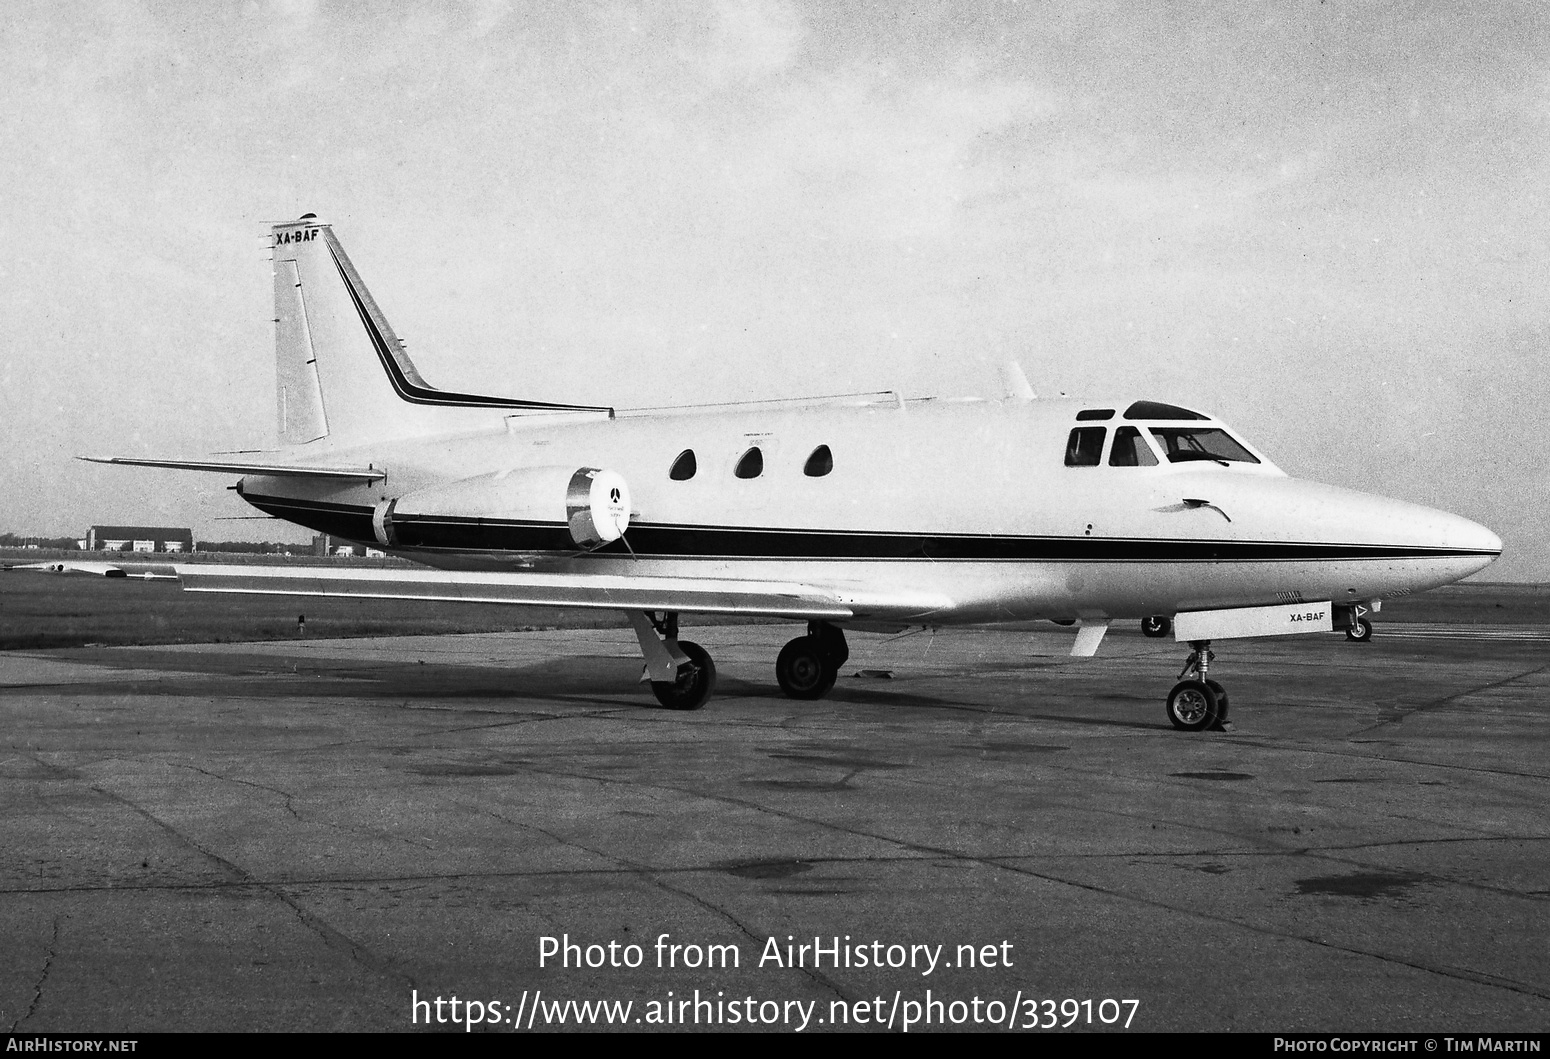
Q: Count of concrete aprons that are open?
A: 1